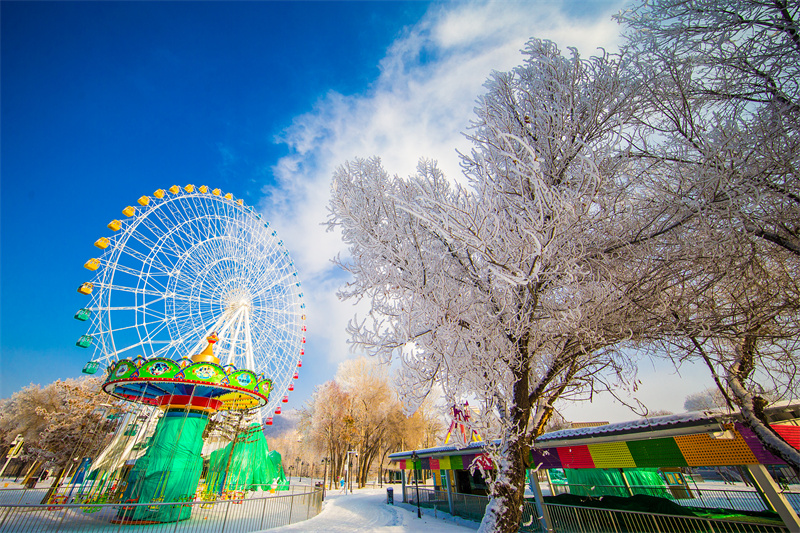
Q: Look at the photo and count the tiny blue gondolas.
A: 11